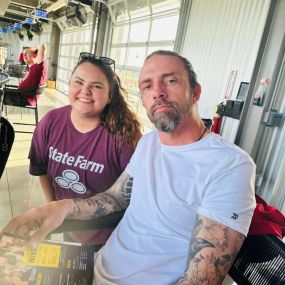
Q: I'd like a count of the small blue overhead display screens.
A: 5